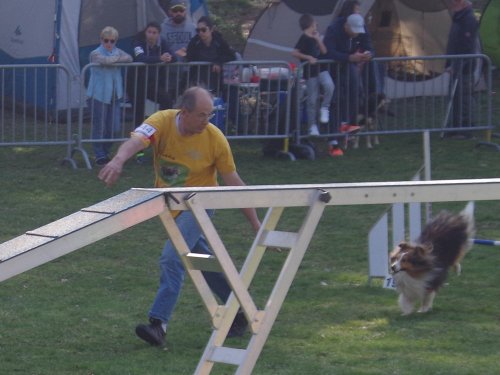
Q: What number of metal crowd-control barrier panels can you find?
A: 3